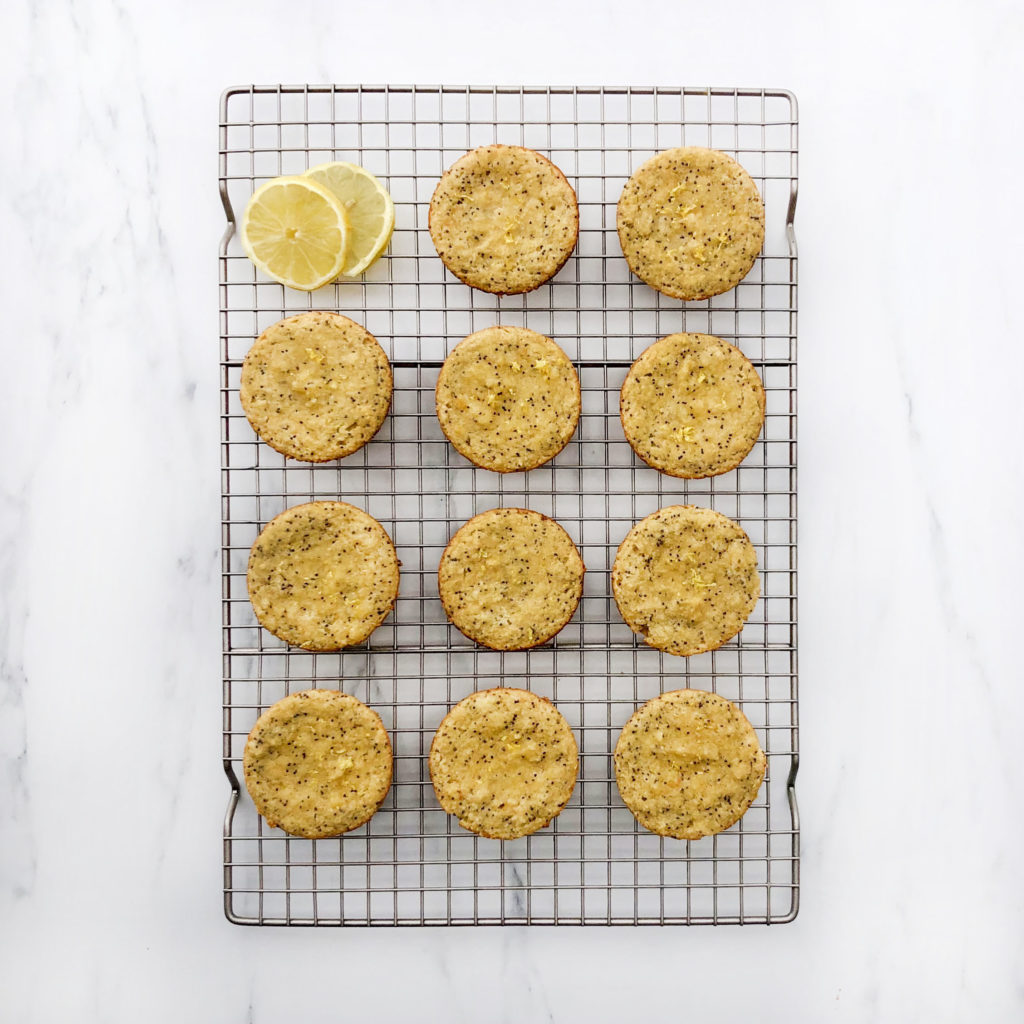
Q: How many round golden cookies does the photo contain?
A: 11